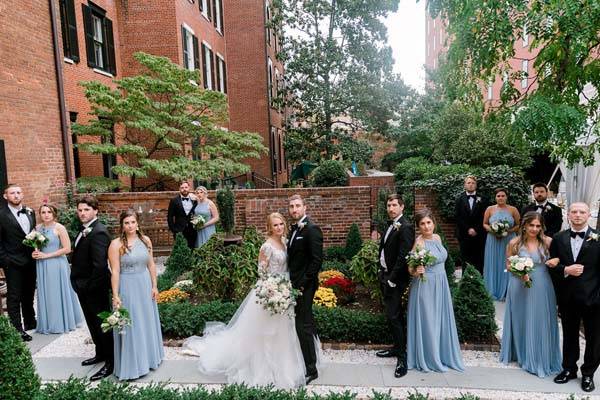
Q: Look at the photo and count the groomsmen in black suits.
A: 7